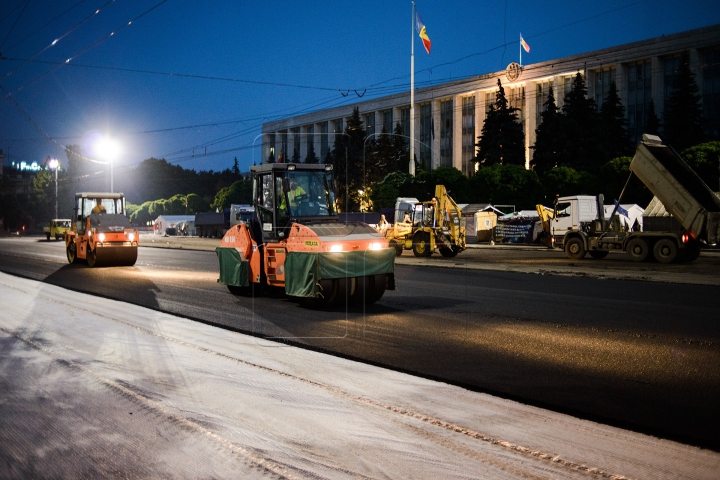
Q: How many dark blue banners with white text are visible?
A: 1